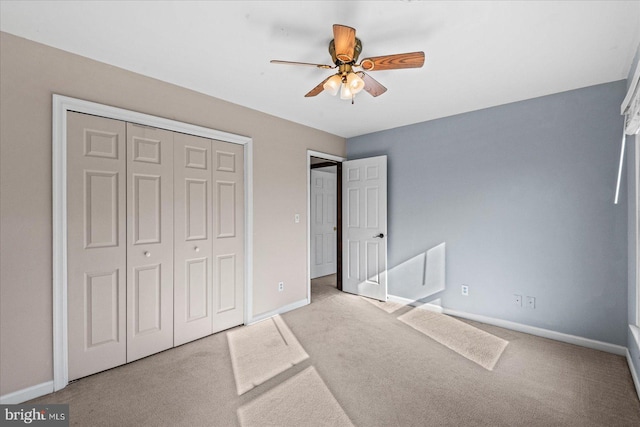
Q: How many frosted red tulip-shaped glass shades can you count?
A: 0